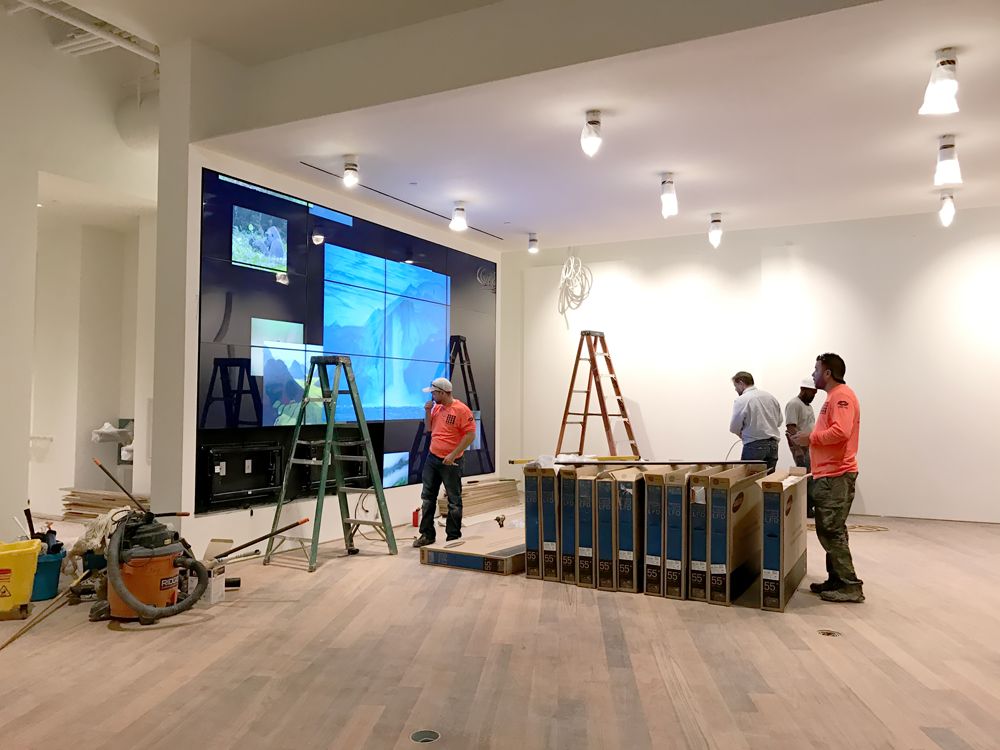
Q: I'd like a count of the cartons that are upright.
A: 11